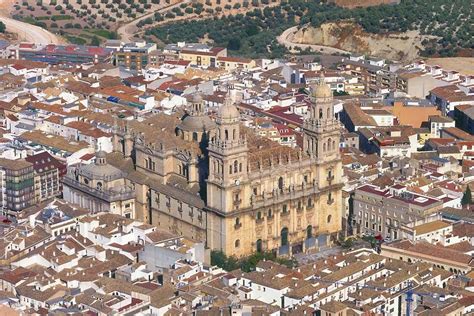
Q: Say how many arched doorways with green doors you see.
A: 3